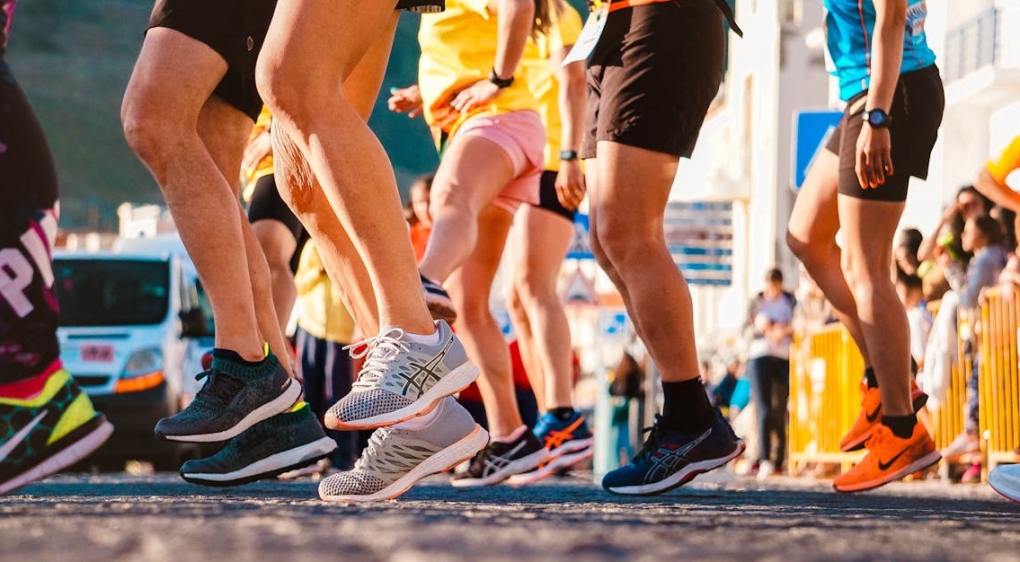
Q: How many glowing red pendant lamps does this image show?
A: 0